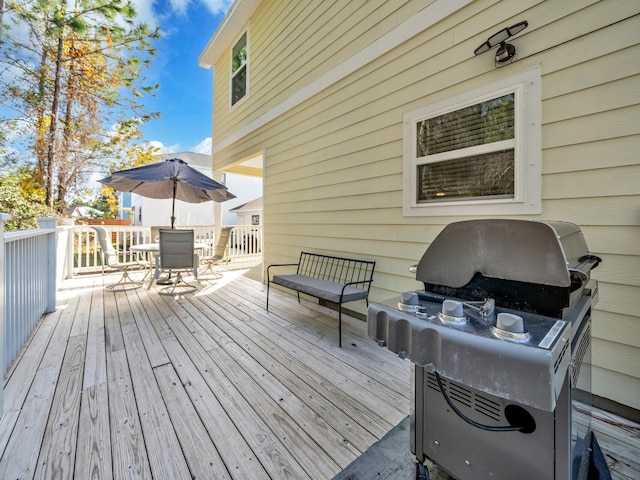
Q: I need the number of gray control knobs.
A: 3